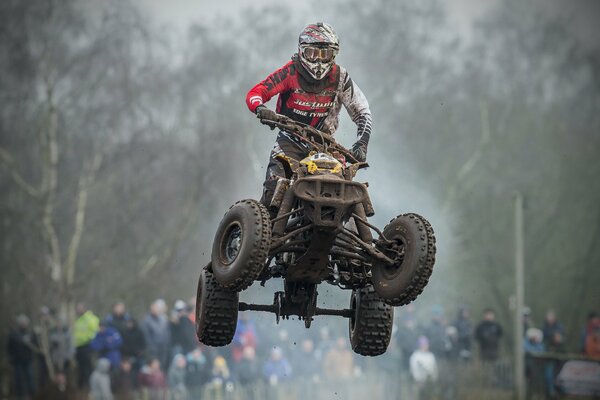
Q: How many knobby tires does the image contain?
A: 4